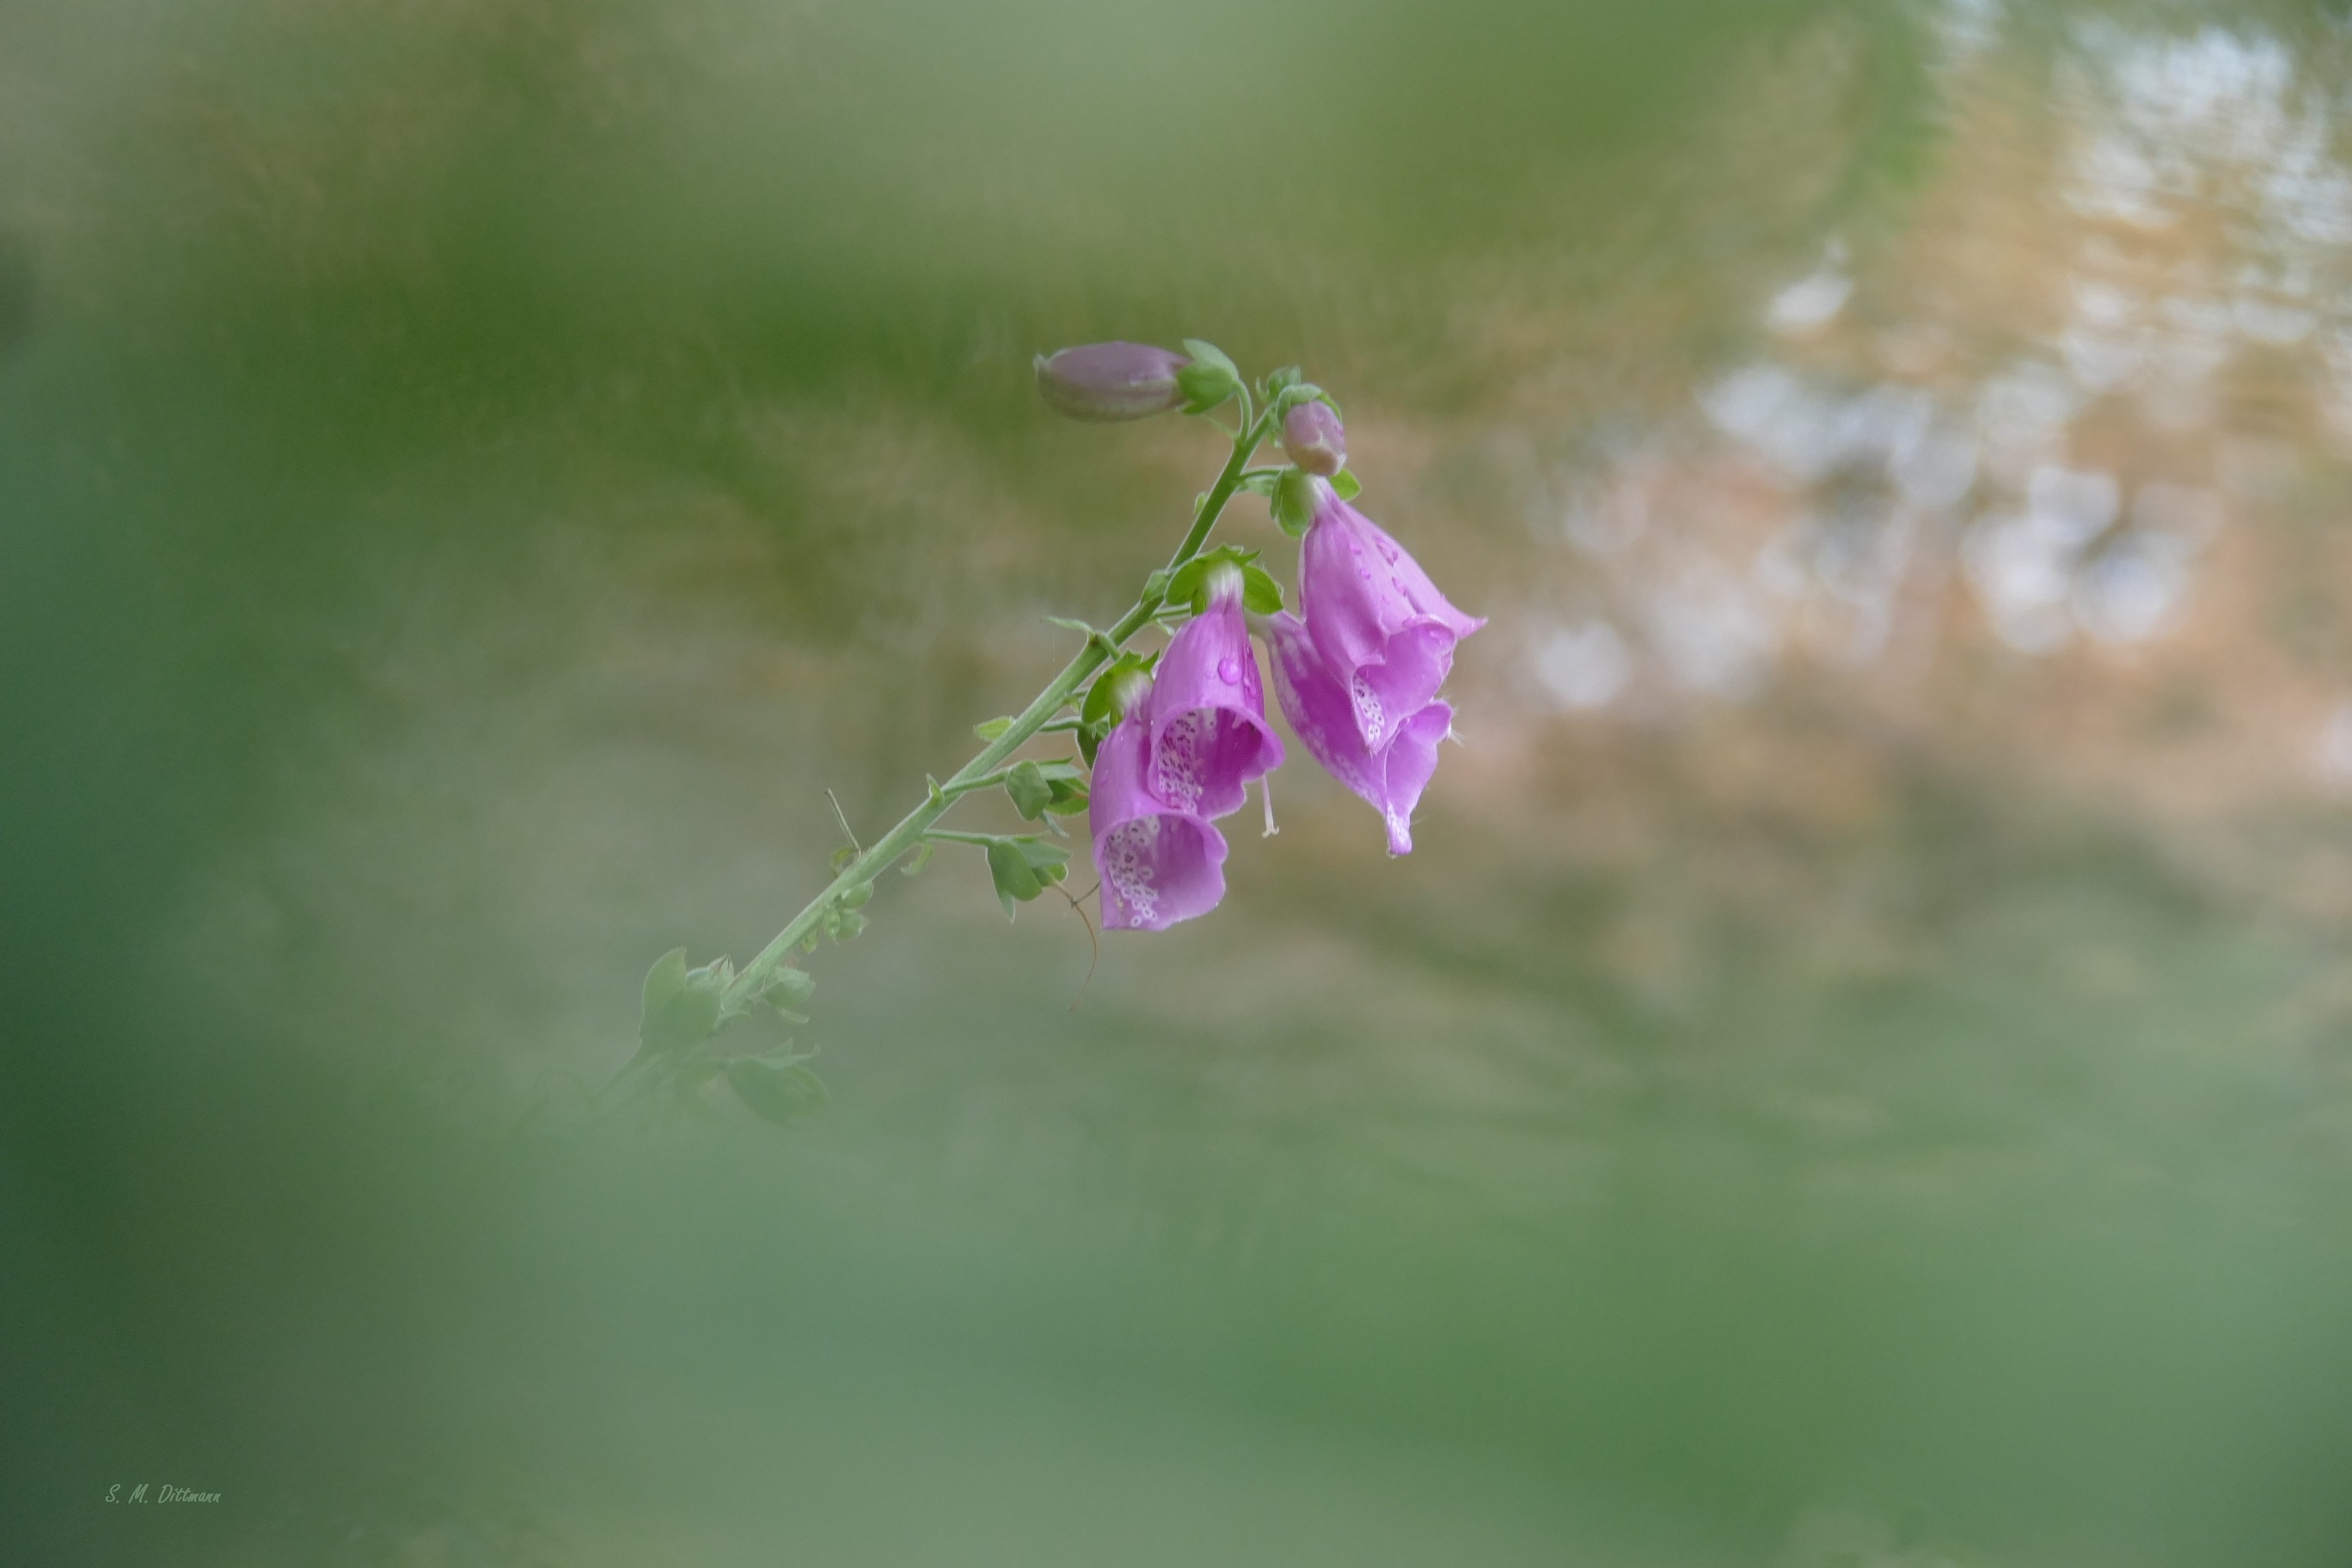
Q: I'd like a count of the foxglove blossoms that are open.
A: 4